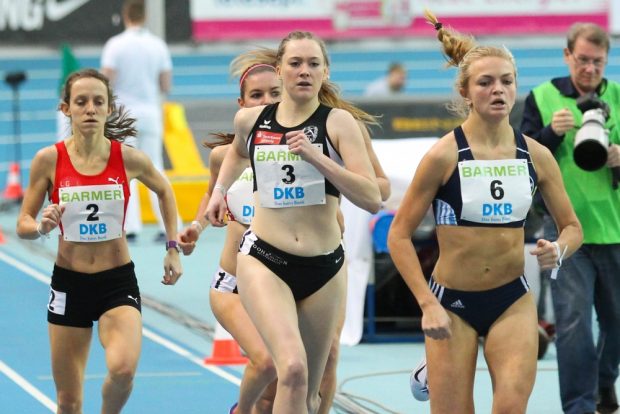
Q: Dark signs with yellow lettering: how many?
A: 1